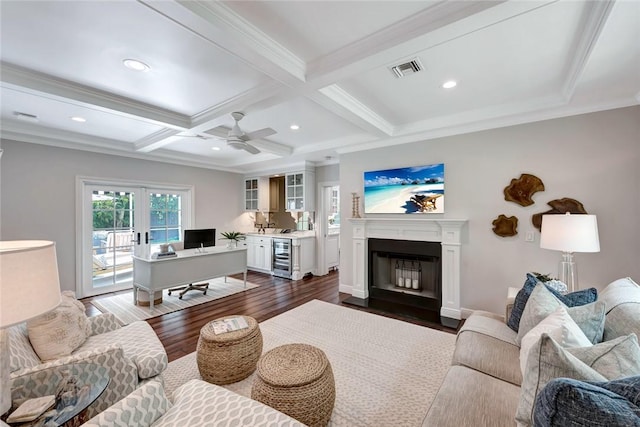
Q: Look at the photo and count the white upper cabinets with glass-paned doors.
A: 2